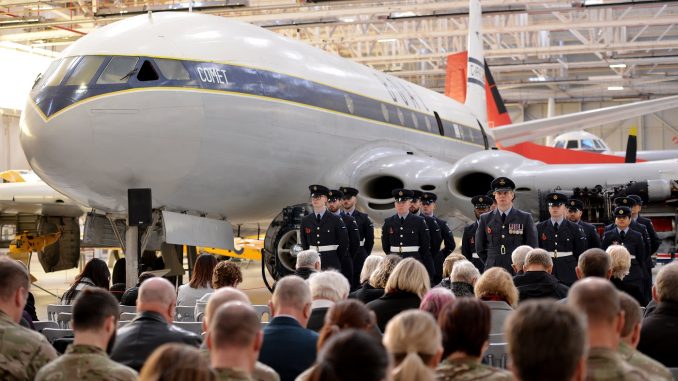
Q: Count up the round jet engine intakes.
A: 2